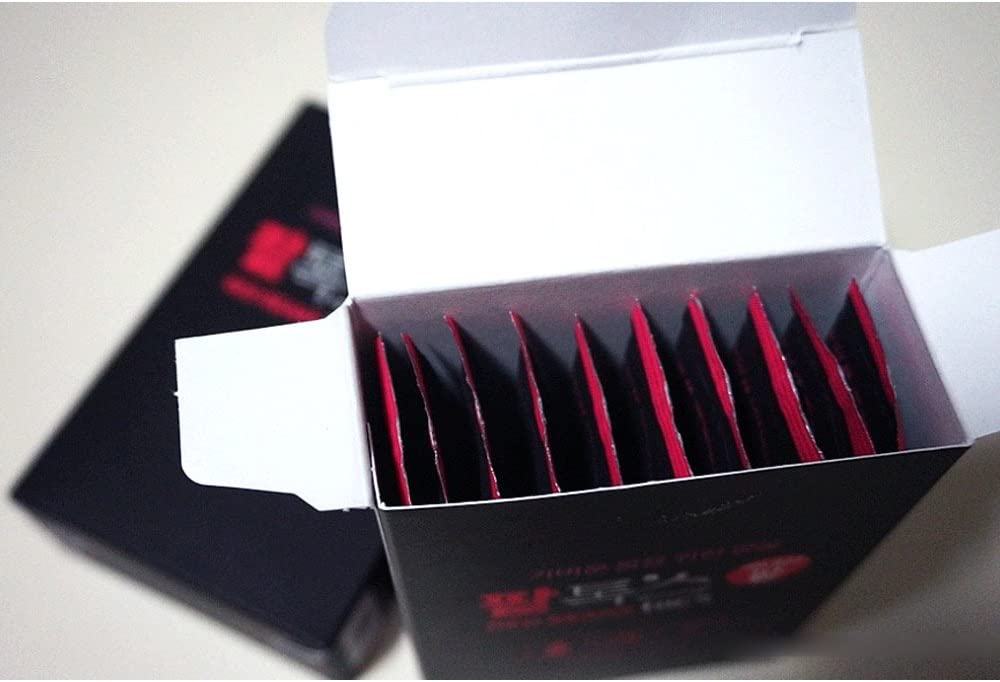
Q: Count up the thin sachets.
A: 10